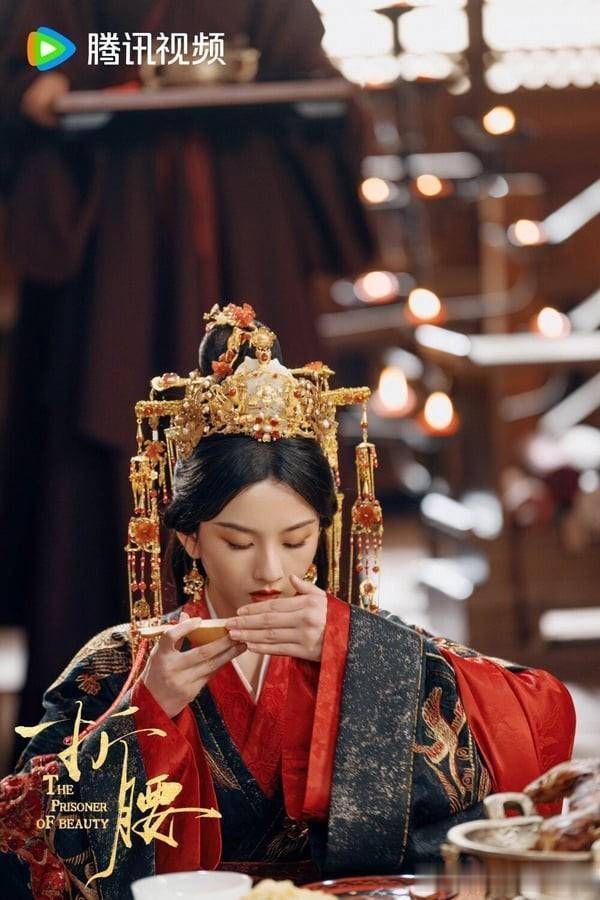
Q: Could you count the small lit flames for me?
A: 9